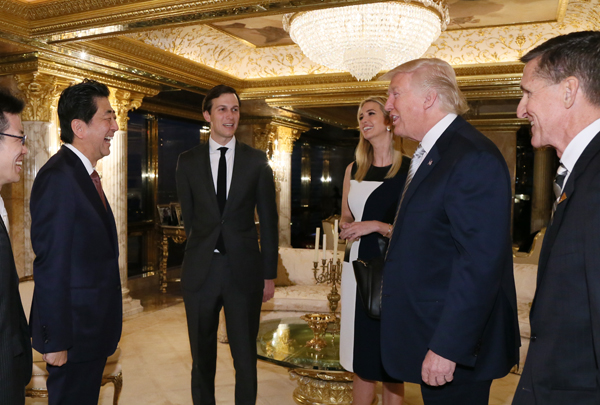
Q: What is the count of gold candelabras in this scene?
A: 1